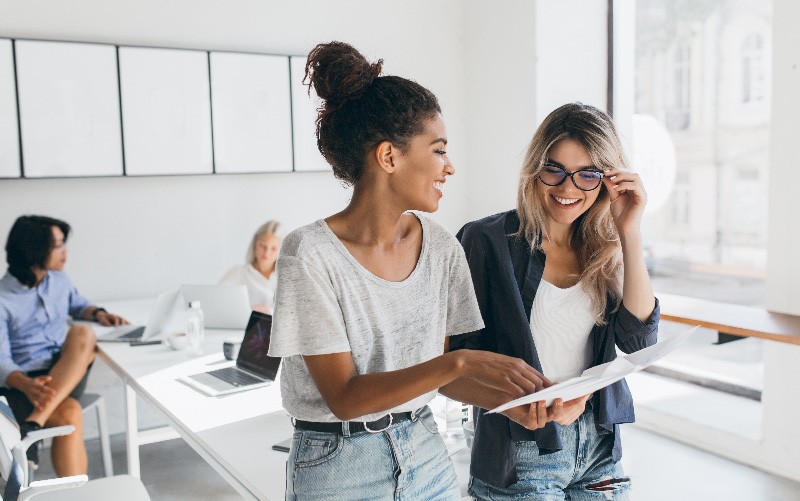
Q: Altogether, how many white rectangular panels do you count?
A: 5